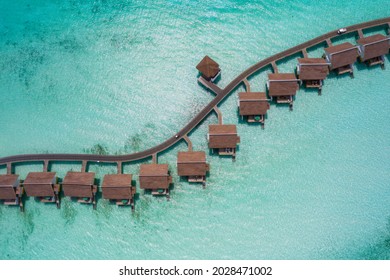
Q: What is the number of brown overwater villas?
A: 13